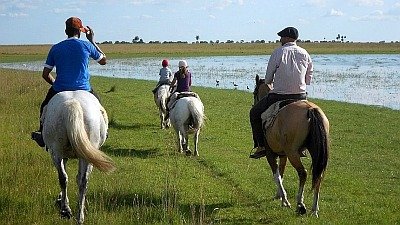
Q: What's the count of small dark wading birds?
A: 3